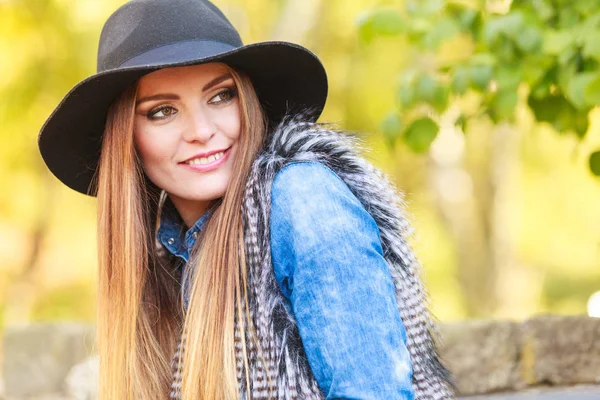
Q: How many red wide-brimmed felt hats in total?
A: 0